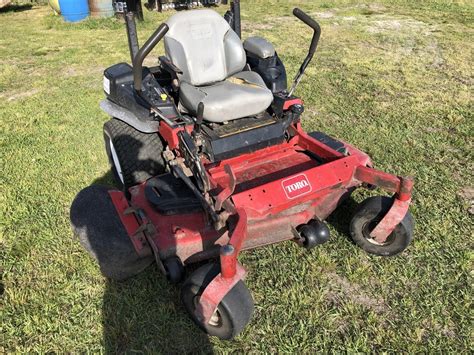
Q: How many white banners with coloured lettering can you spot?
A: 0